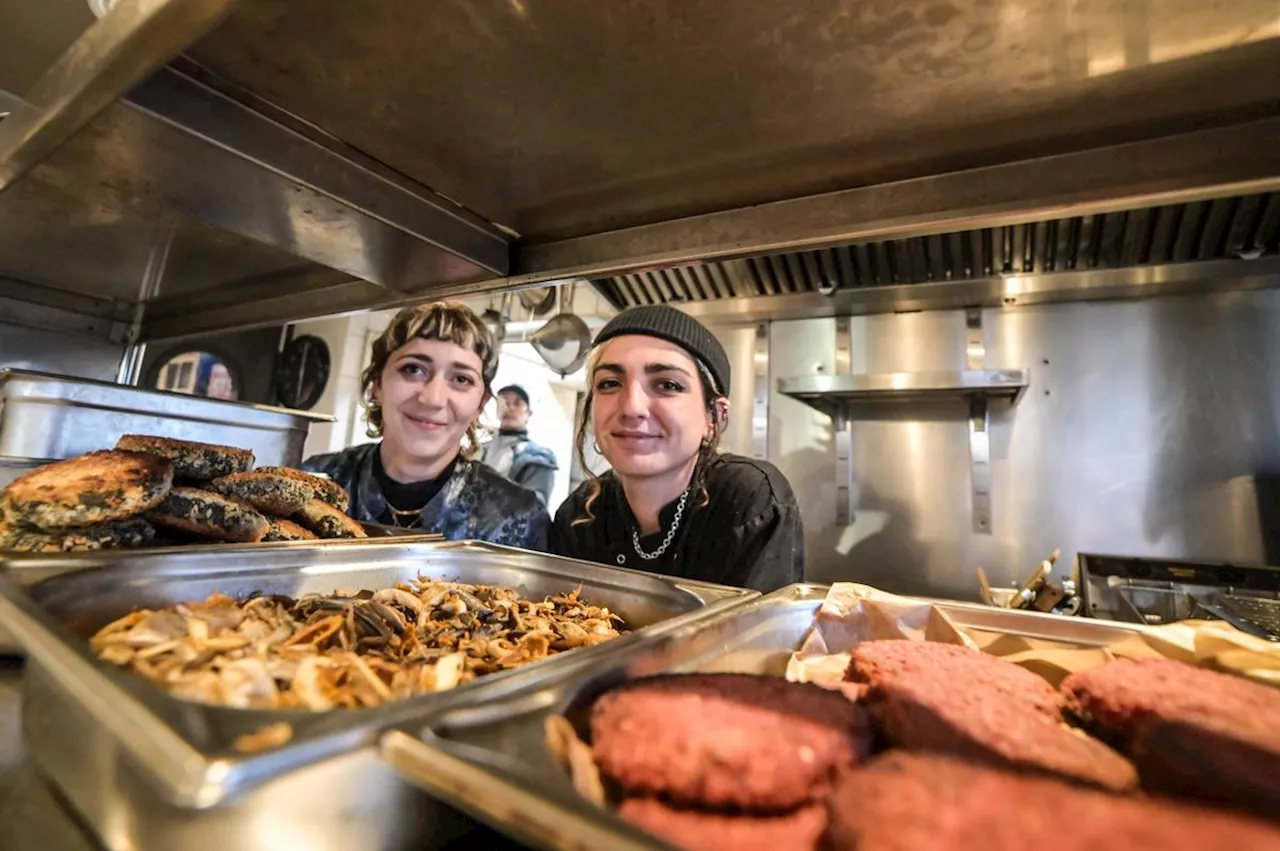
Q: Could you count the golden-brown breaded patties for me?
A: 8